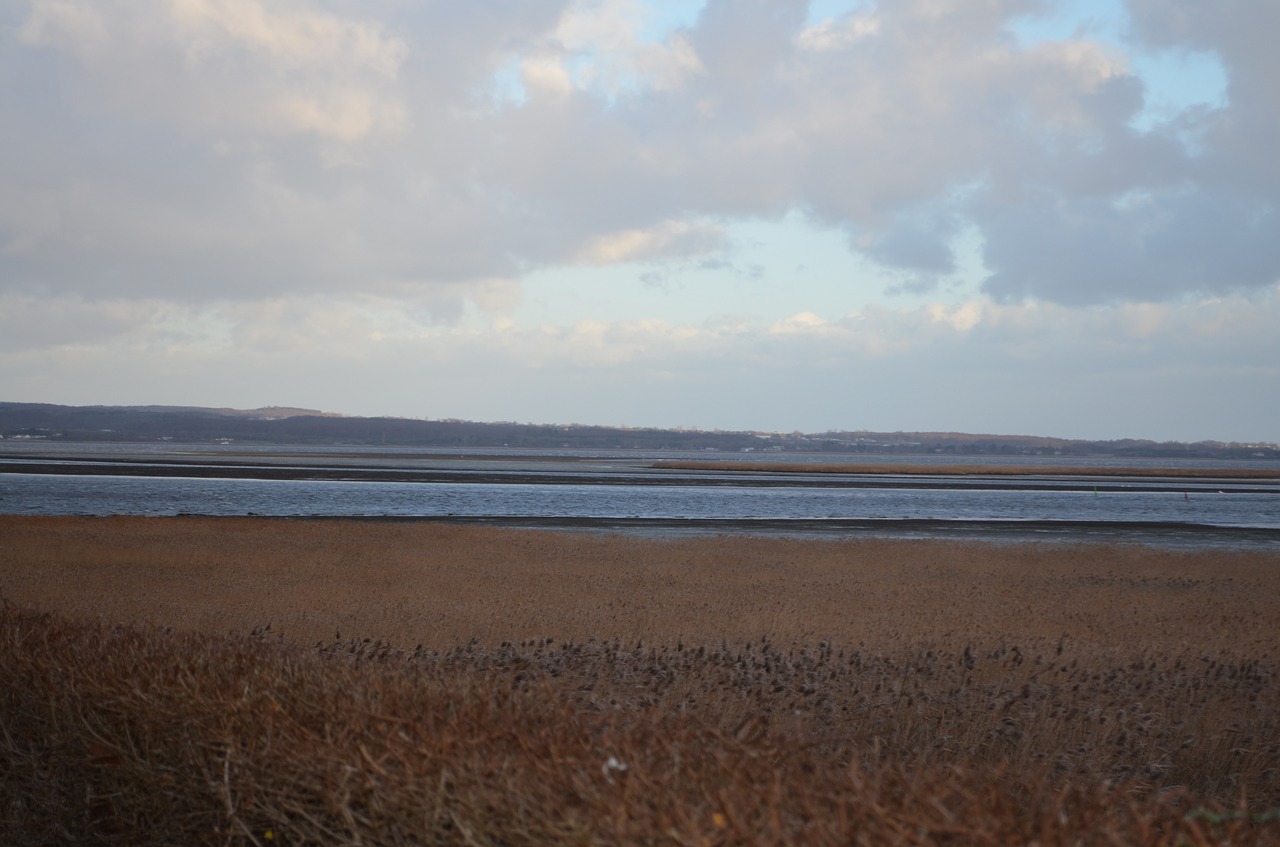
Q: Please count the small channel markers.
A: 2